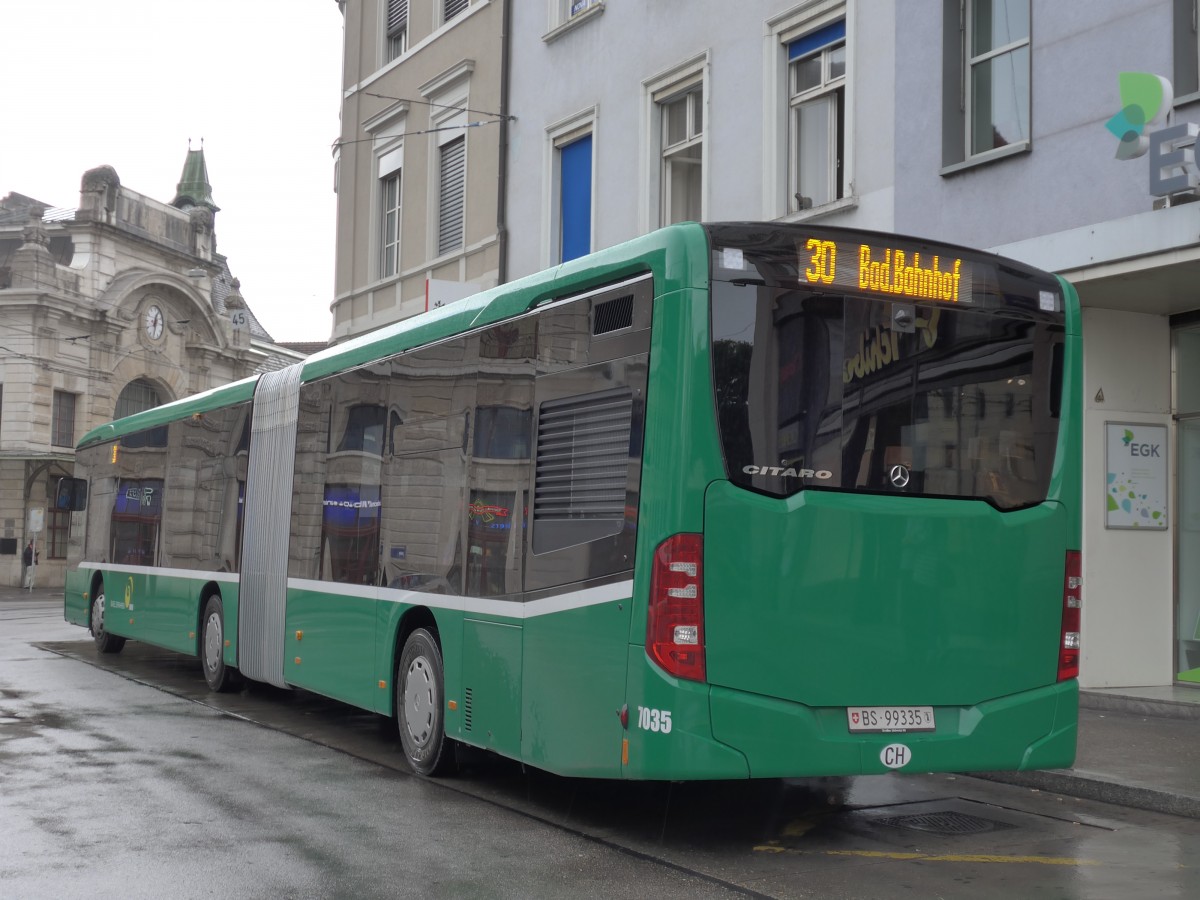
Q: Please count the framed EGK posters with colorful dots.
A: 1